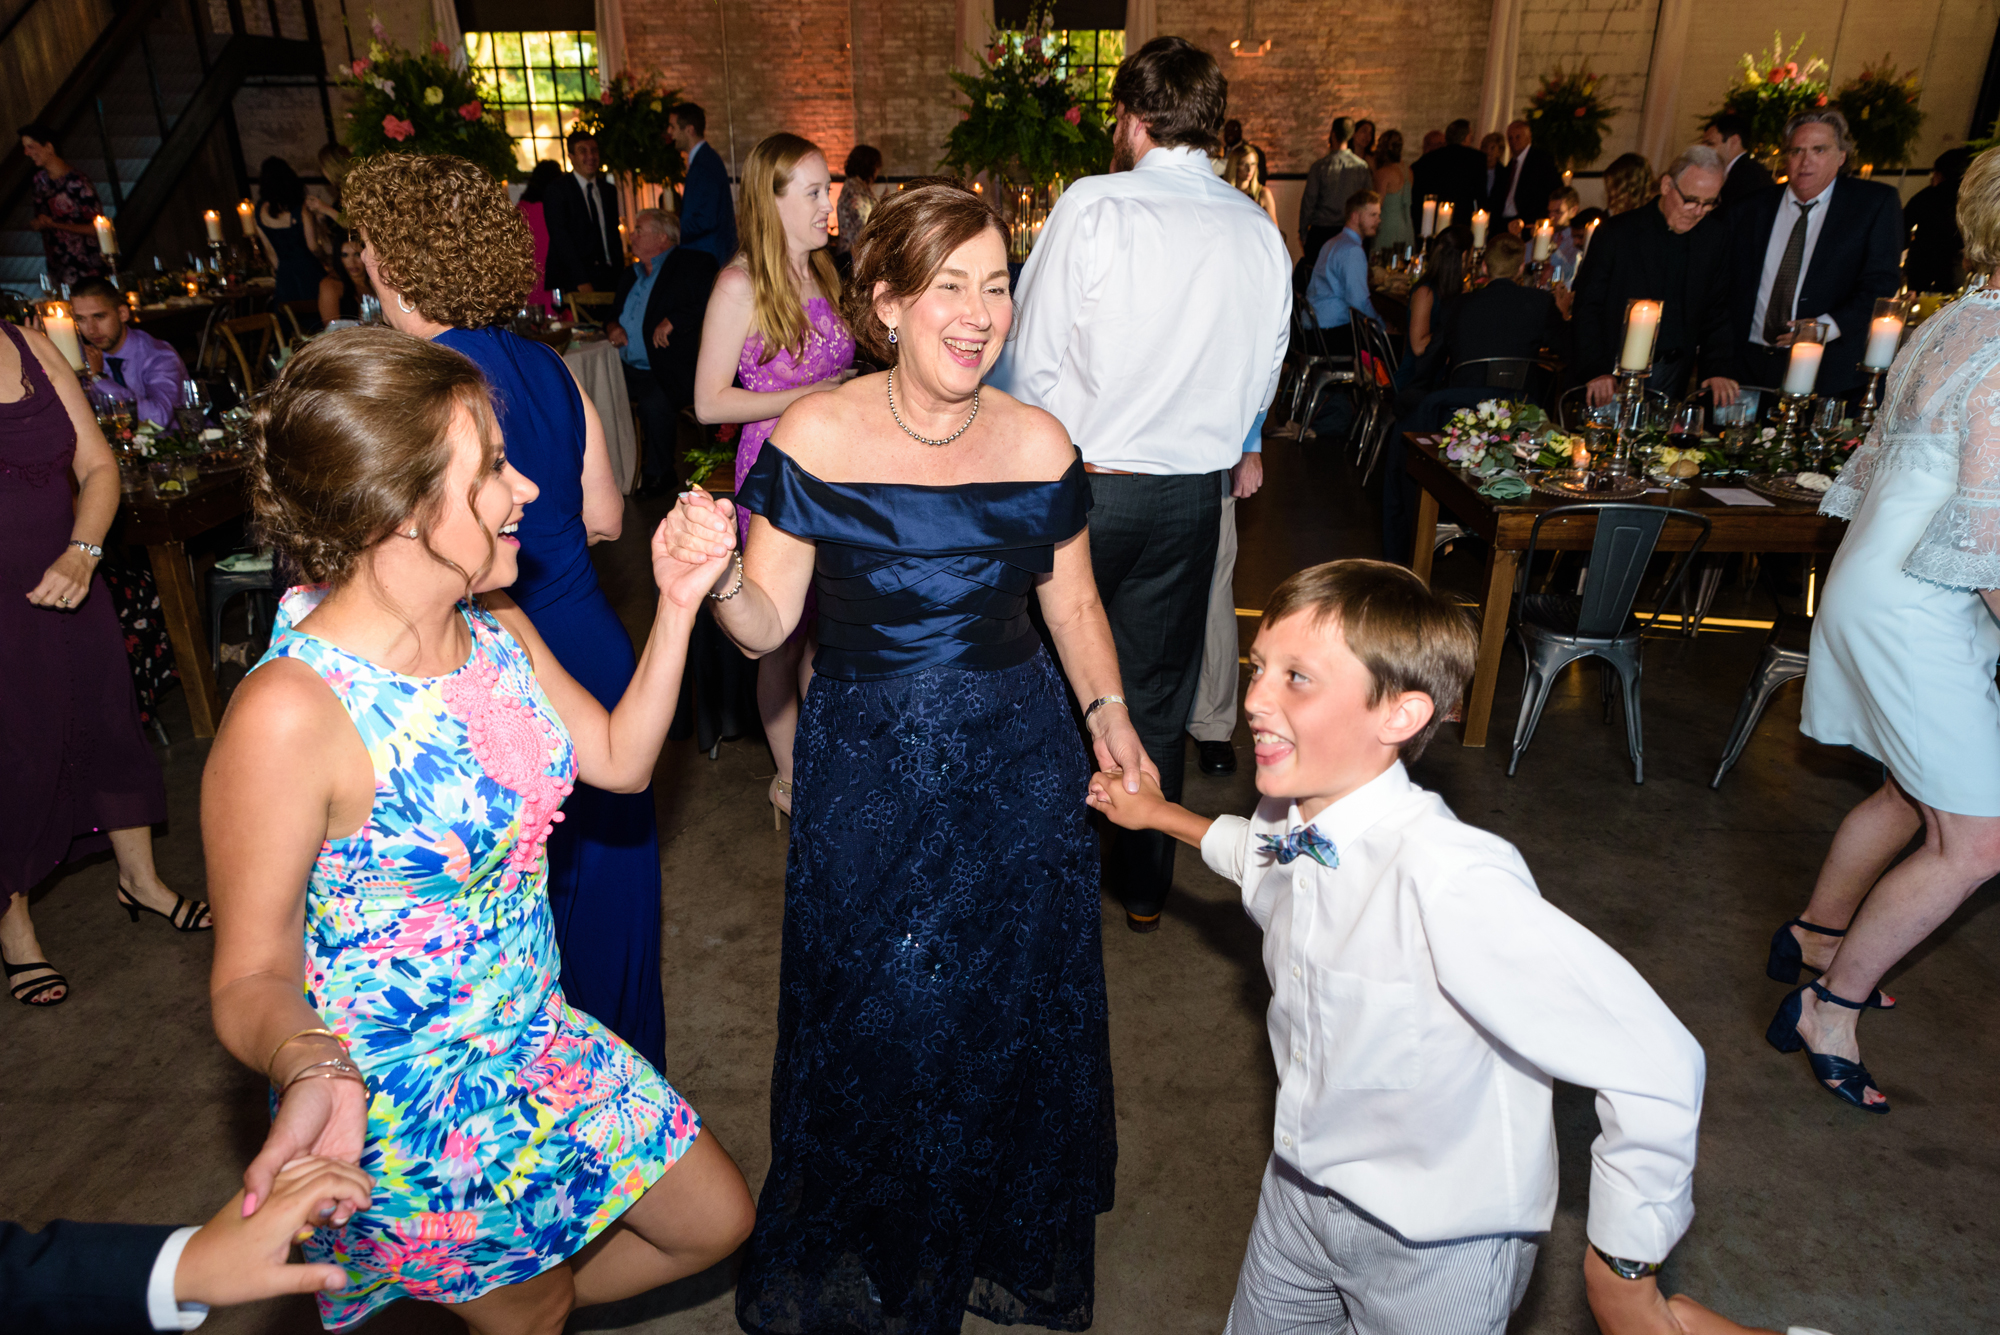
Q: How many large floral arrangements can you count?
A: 6